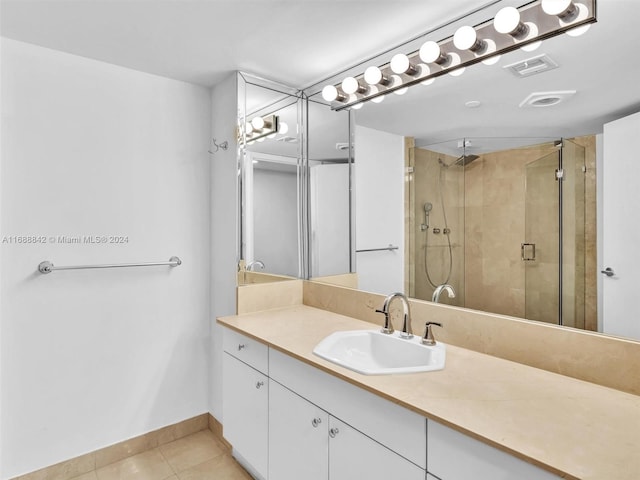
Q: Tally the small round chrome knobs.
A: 4